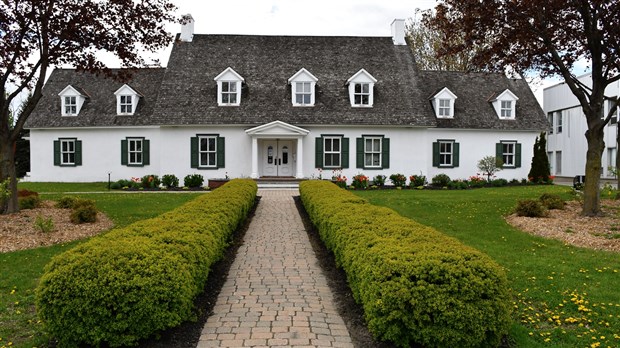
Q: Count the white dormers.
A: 7